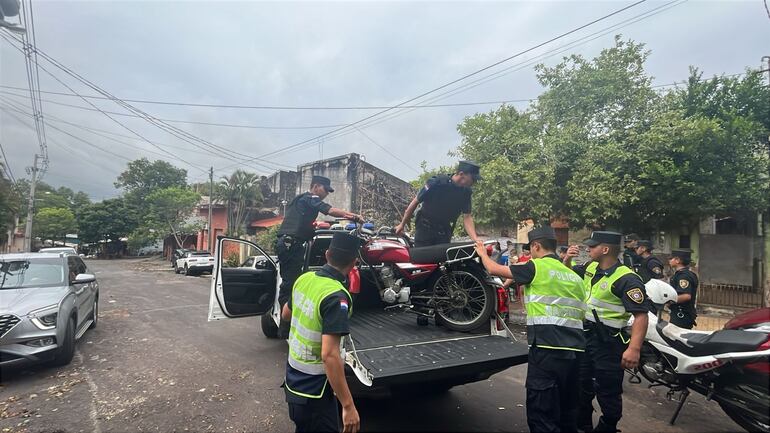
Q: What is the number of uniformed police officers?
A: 8